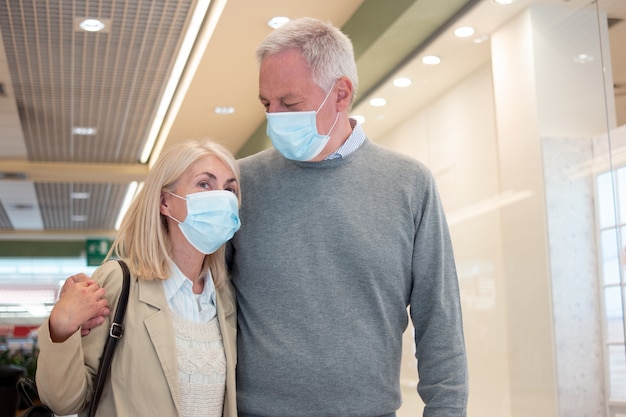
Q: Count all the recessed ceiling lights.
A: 12